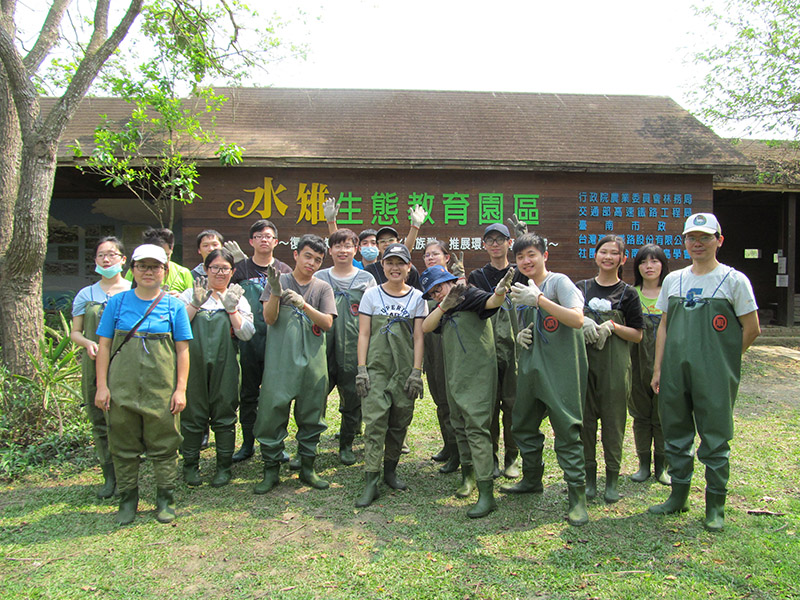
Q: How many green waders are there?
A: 14